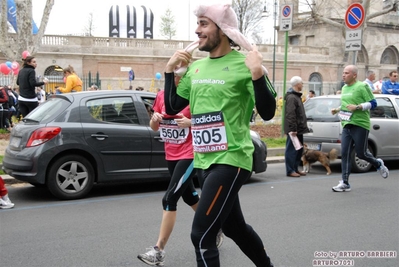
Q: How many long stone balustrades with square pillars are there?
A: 1